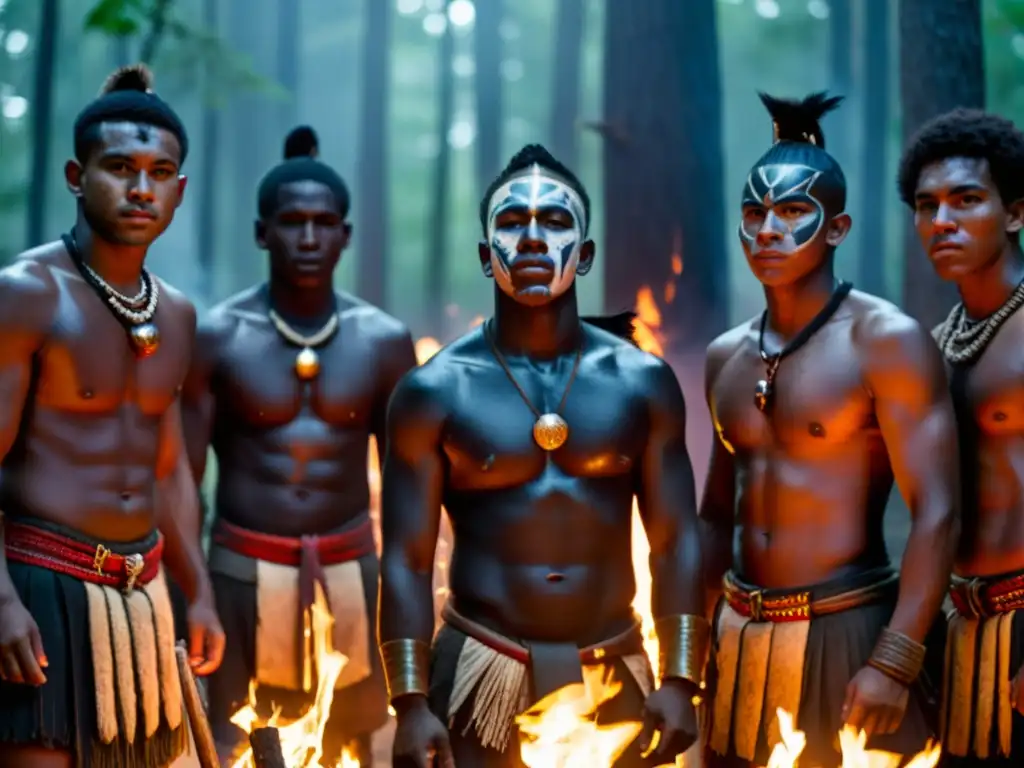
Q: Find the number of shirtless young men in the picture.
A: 5